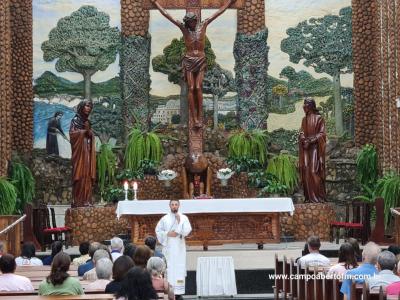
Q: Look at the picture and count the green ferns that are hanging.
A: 8